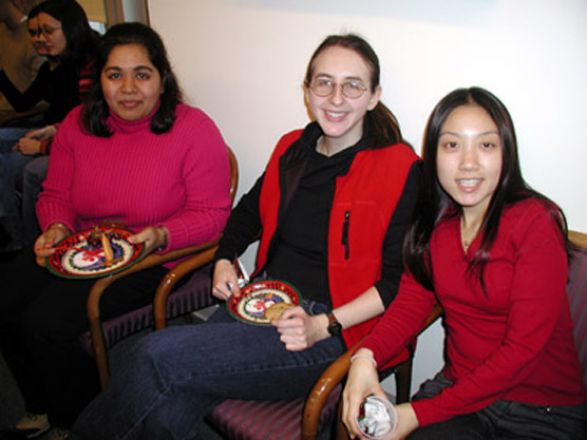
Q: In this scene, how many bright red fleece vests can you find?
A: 1